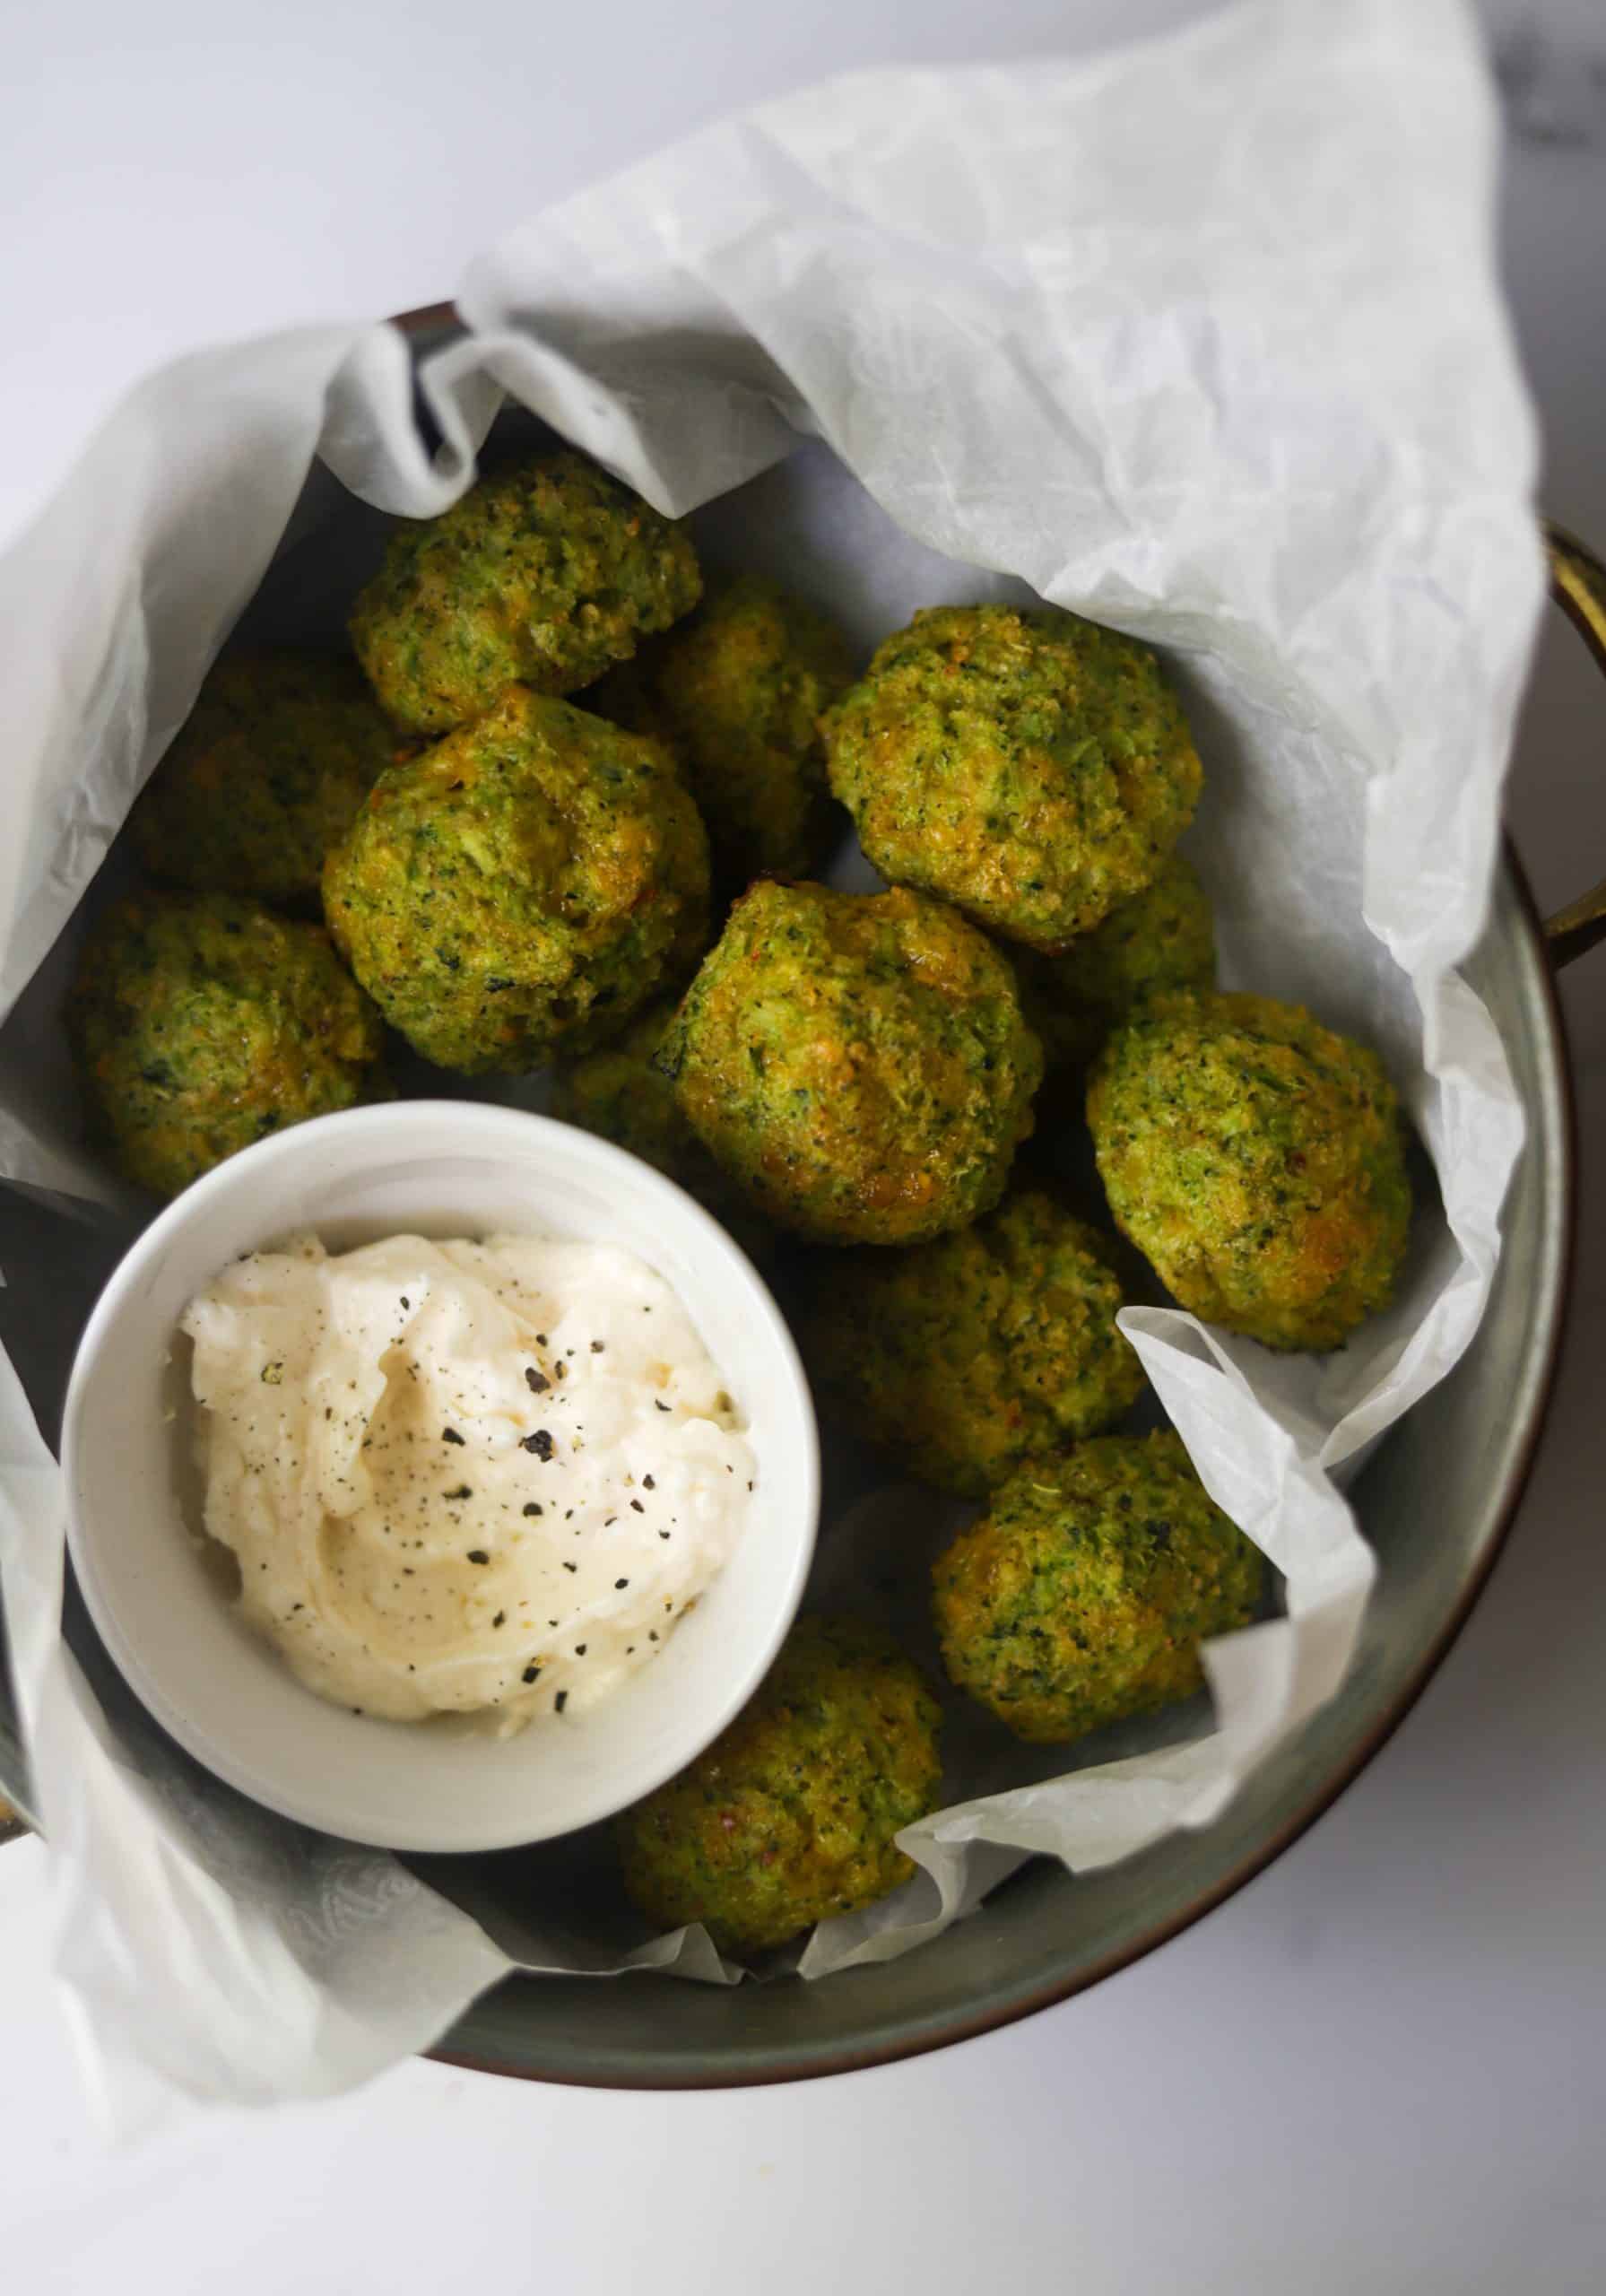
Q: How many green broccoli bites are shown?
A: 13